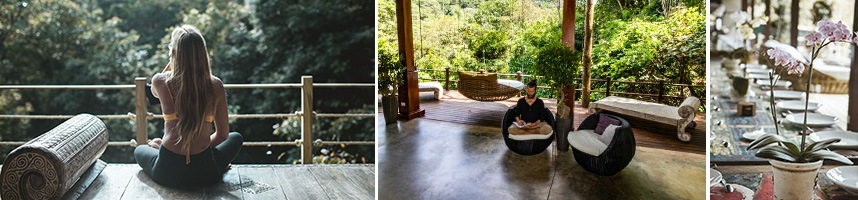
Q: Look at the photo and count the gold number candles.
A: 0